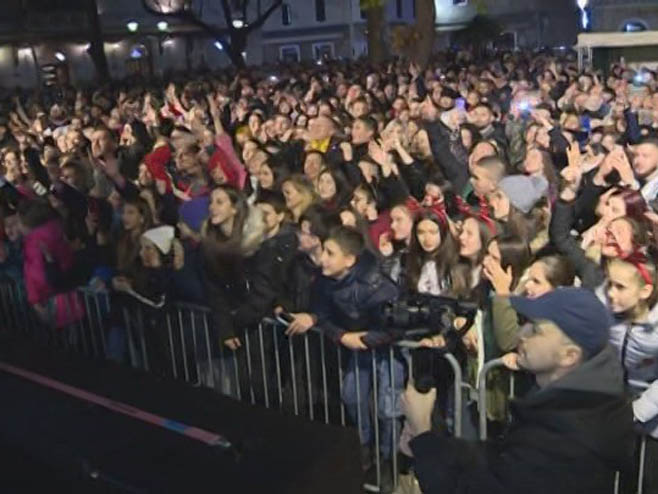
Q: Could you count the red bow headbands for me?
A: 3